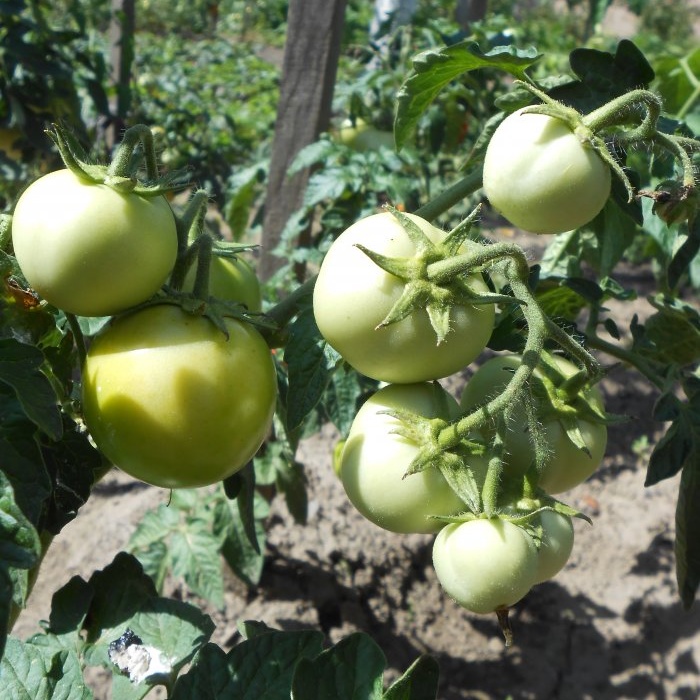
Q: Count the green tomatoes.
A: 9